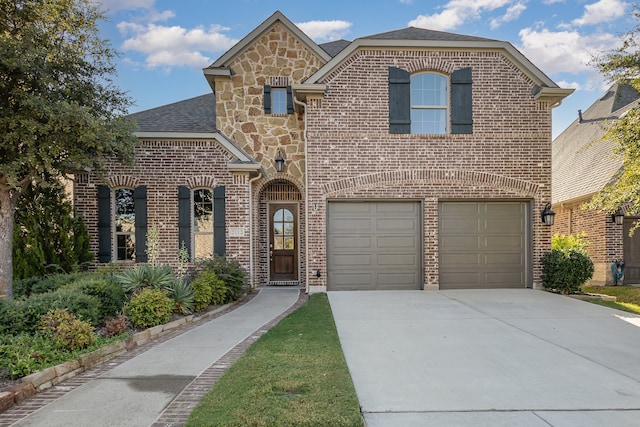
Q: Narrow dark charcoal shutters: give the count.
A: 8